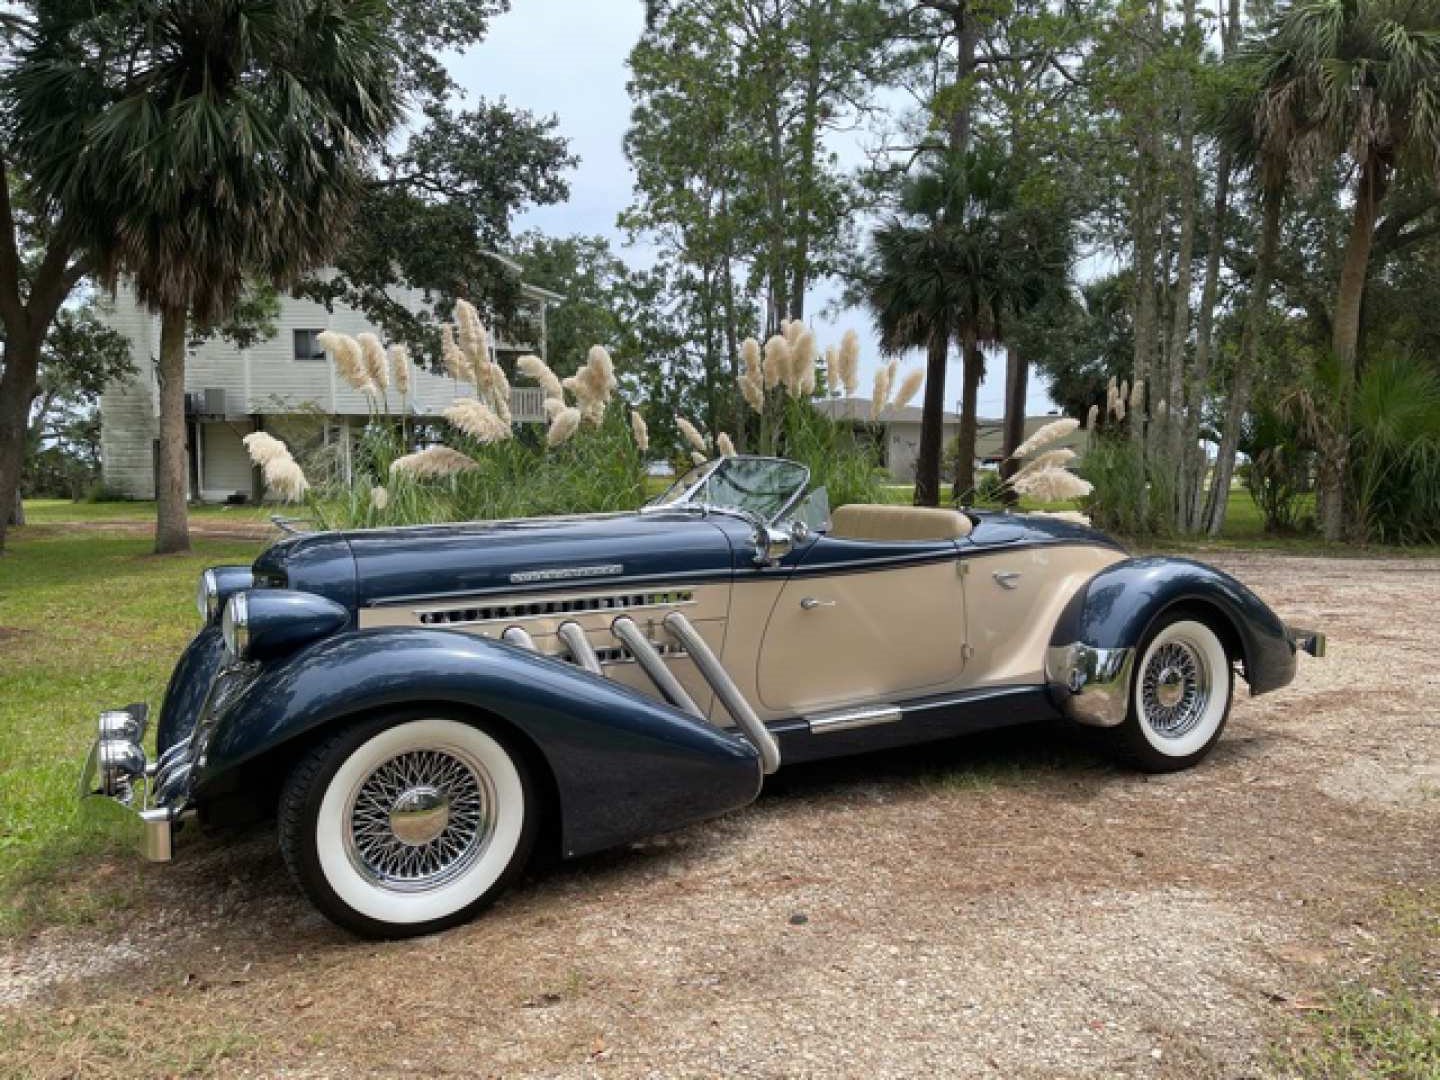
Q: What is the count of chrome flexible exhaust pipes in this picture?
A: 4